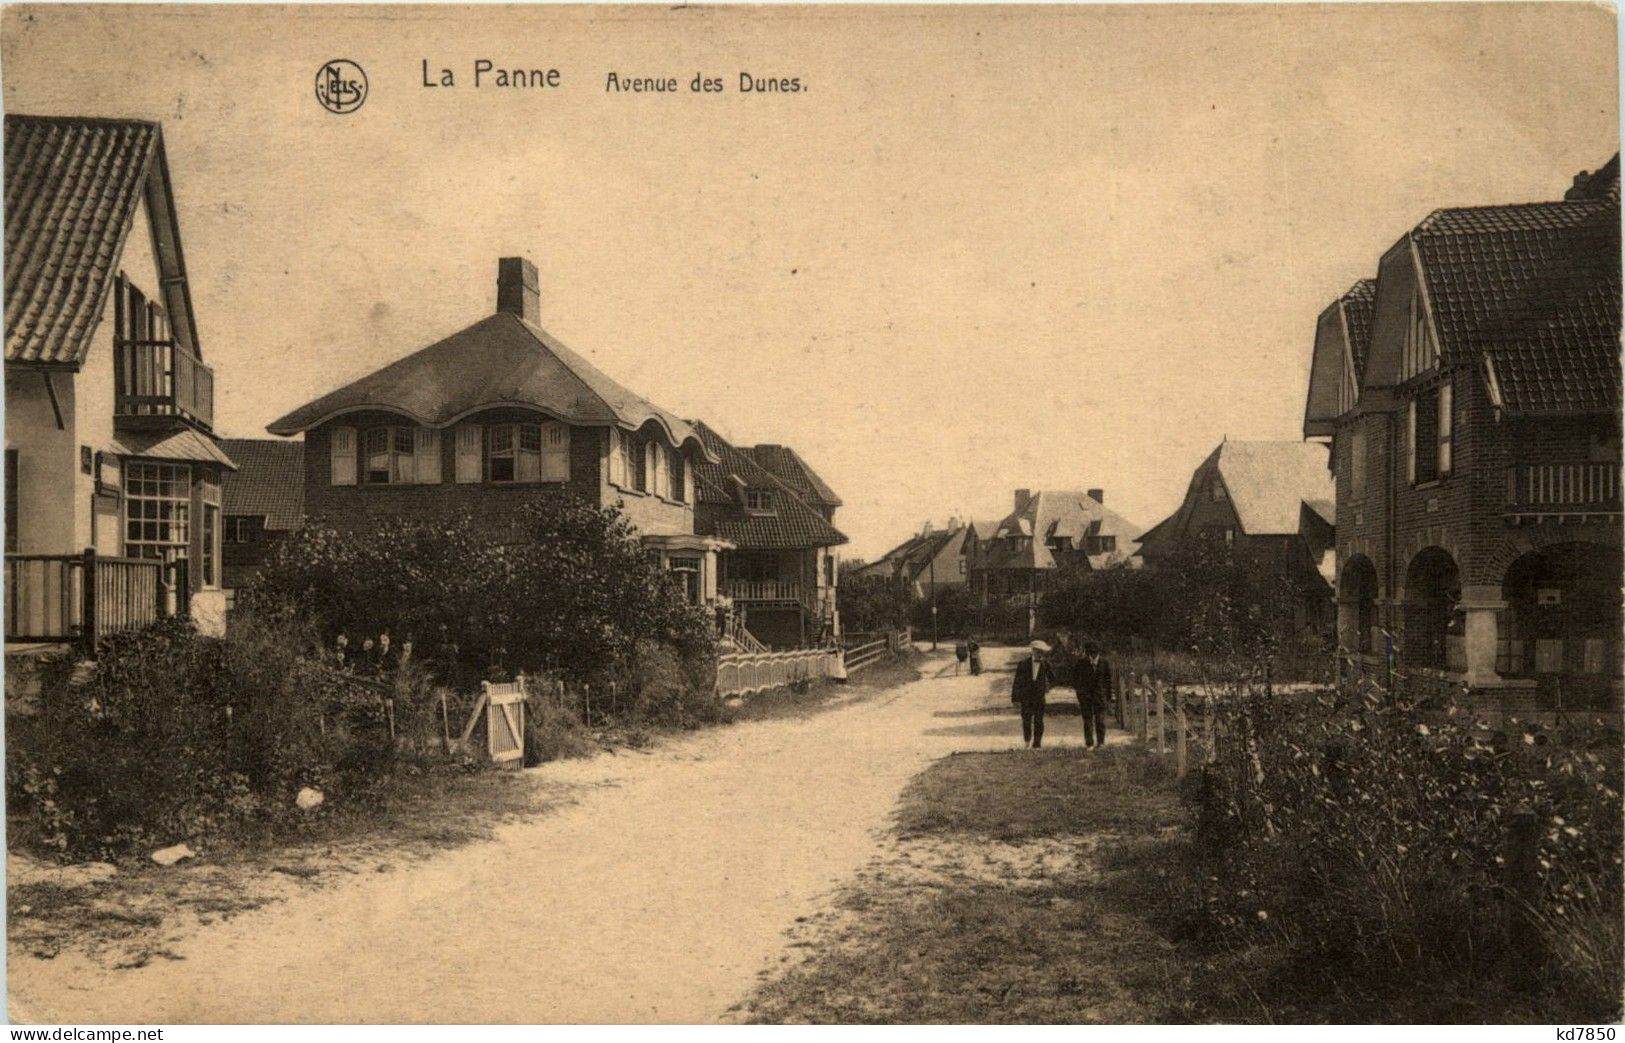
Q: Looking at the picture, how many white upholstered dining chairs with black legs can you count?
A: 0